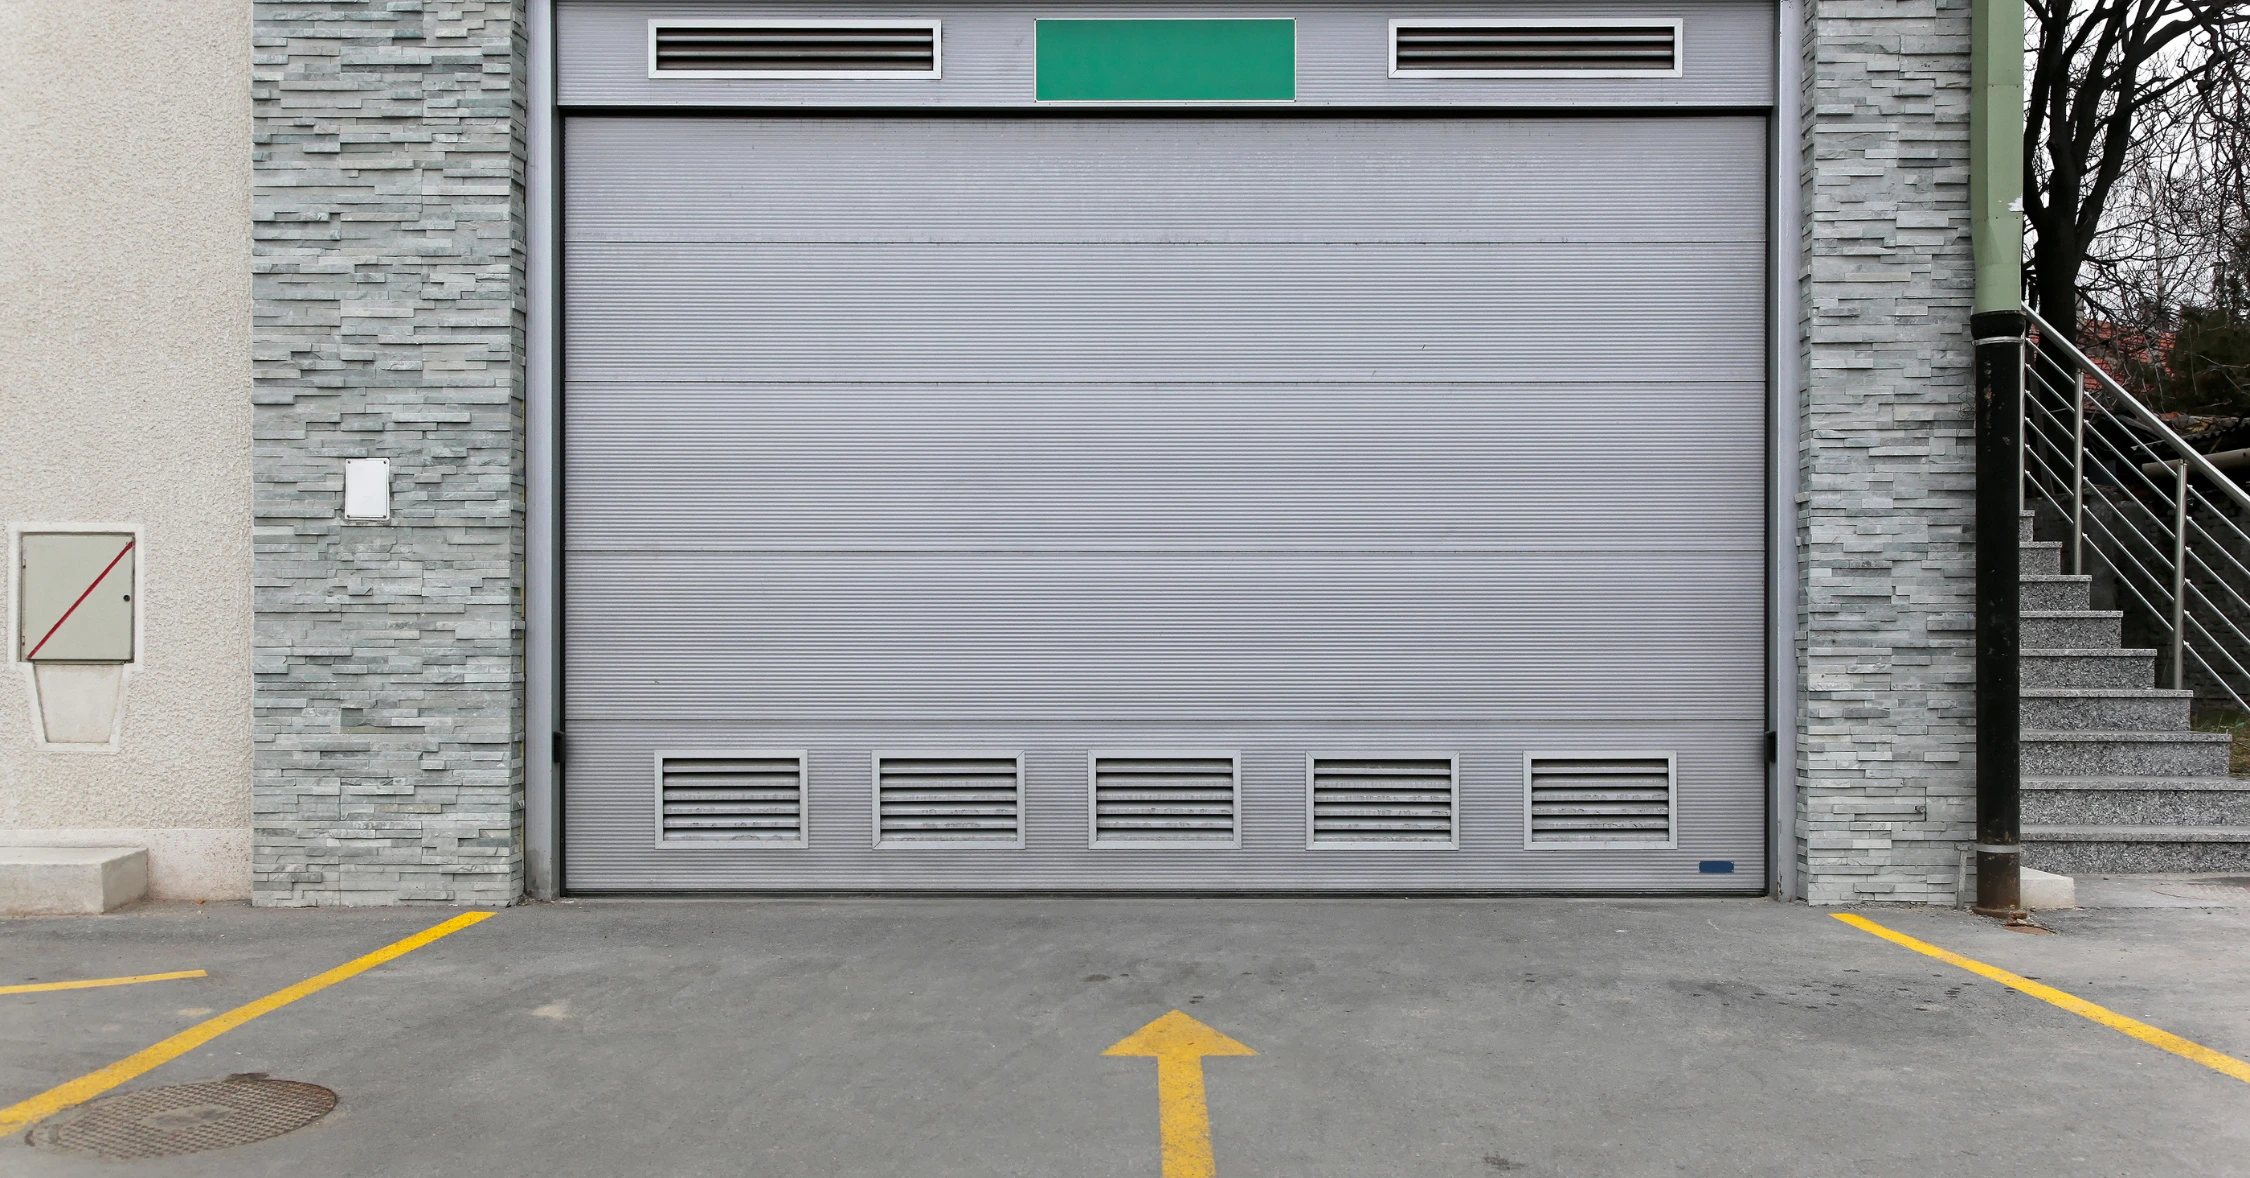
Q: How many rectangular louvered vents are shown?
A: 7